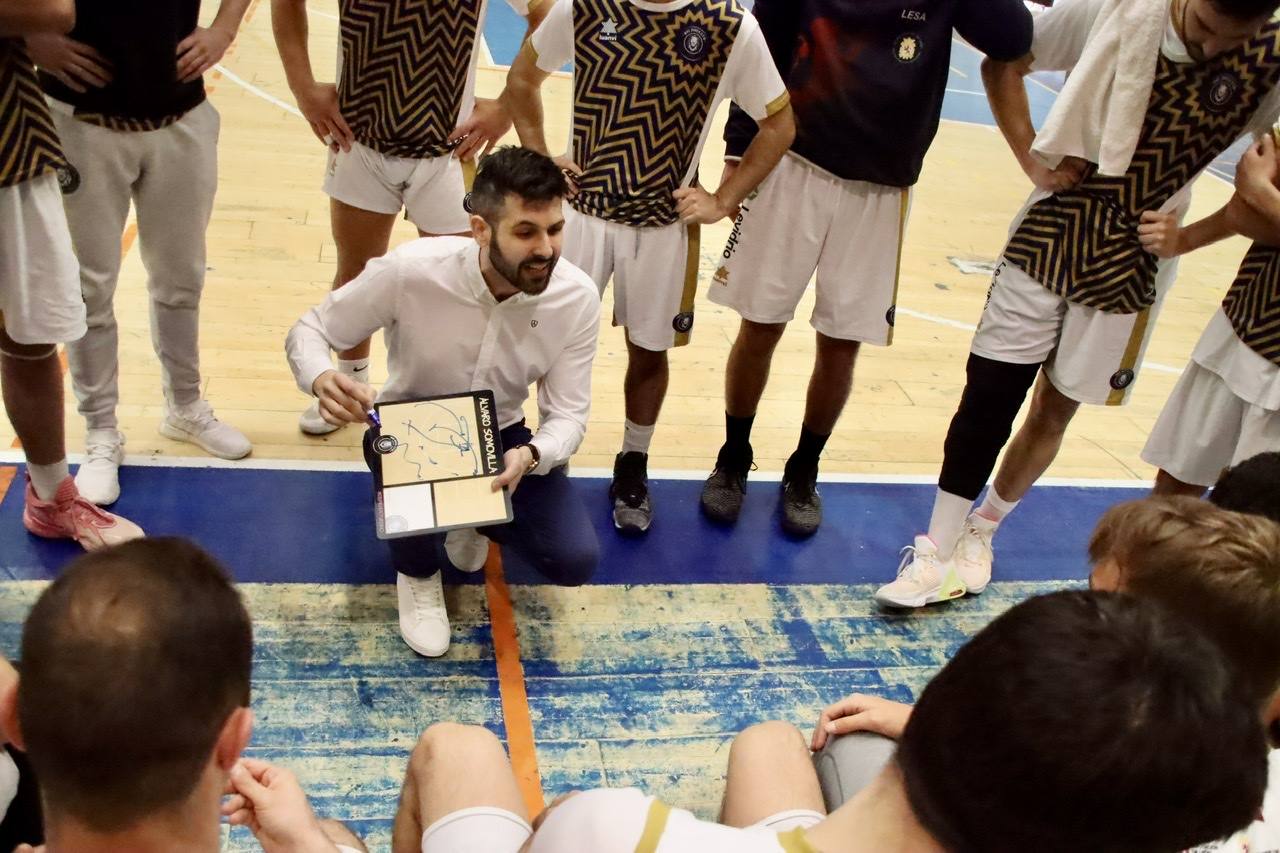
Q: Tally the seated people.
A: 4